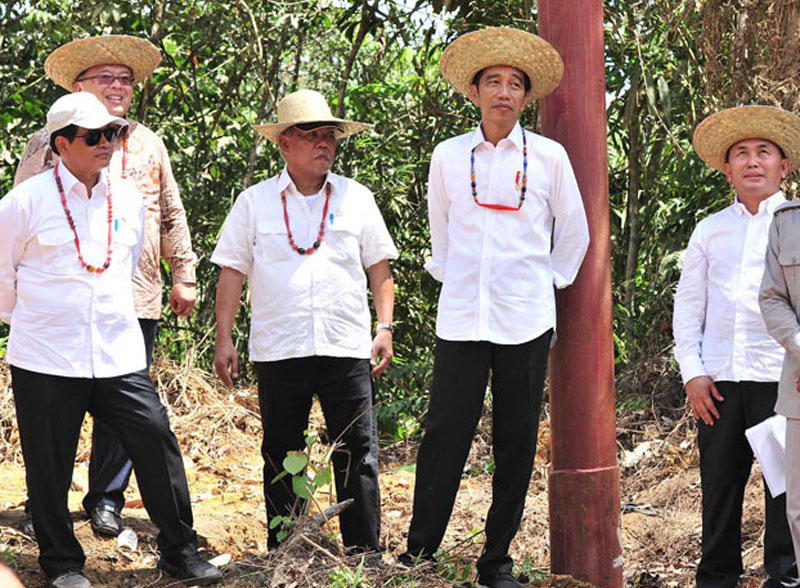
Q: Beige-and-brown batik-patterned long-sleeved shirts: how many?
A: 1